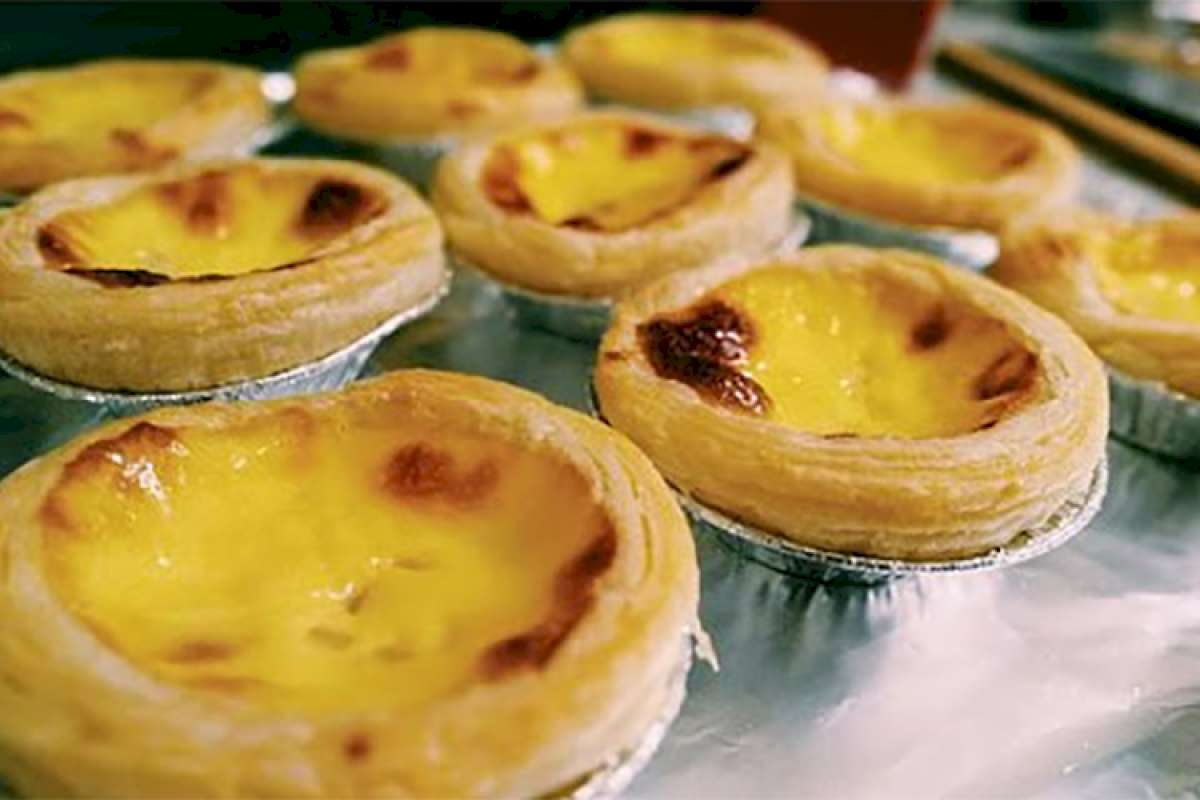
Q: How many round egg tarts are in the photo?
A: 9